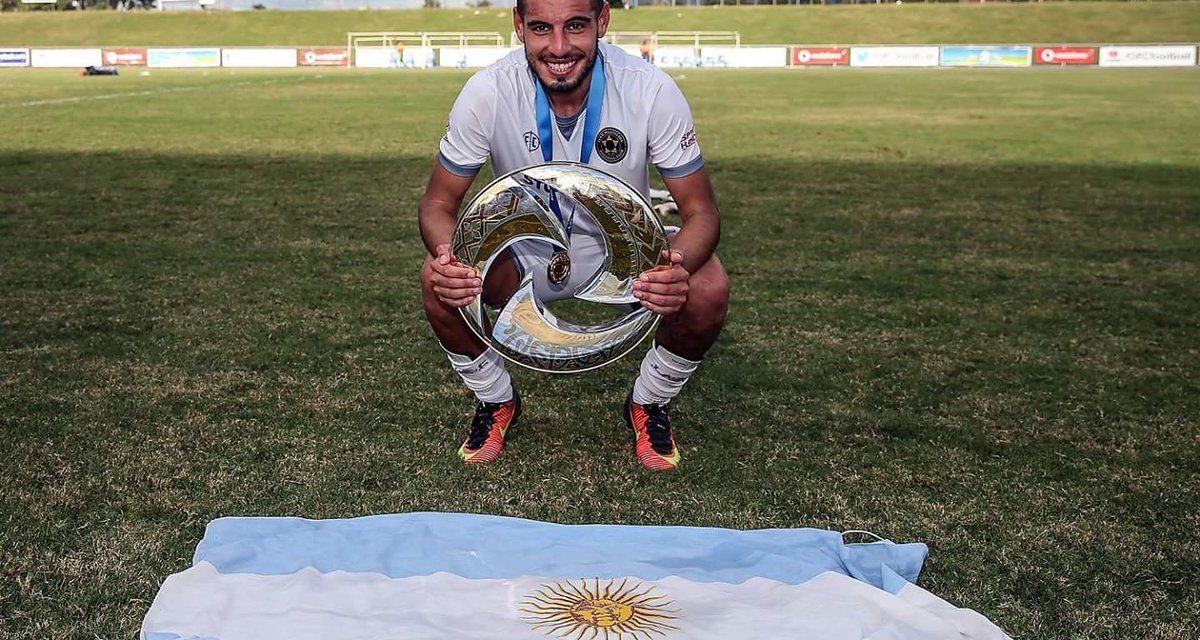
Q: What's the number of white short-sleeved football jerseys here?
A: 1